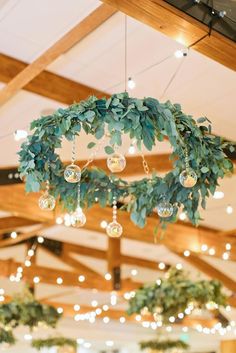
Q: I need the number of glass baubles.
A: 7